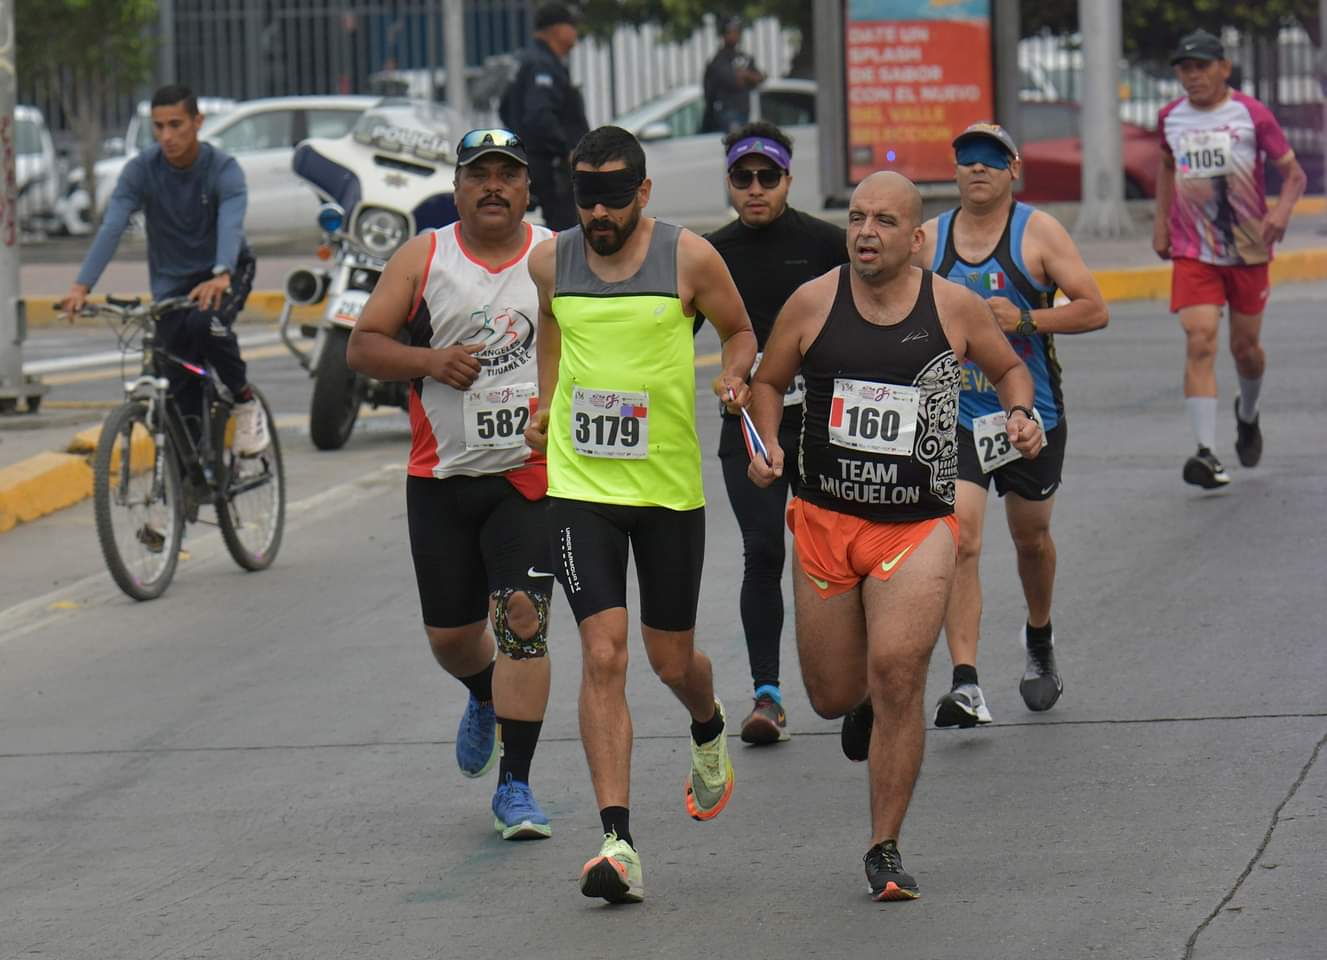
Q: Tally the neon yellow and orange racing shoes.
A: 2